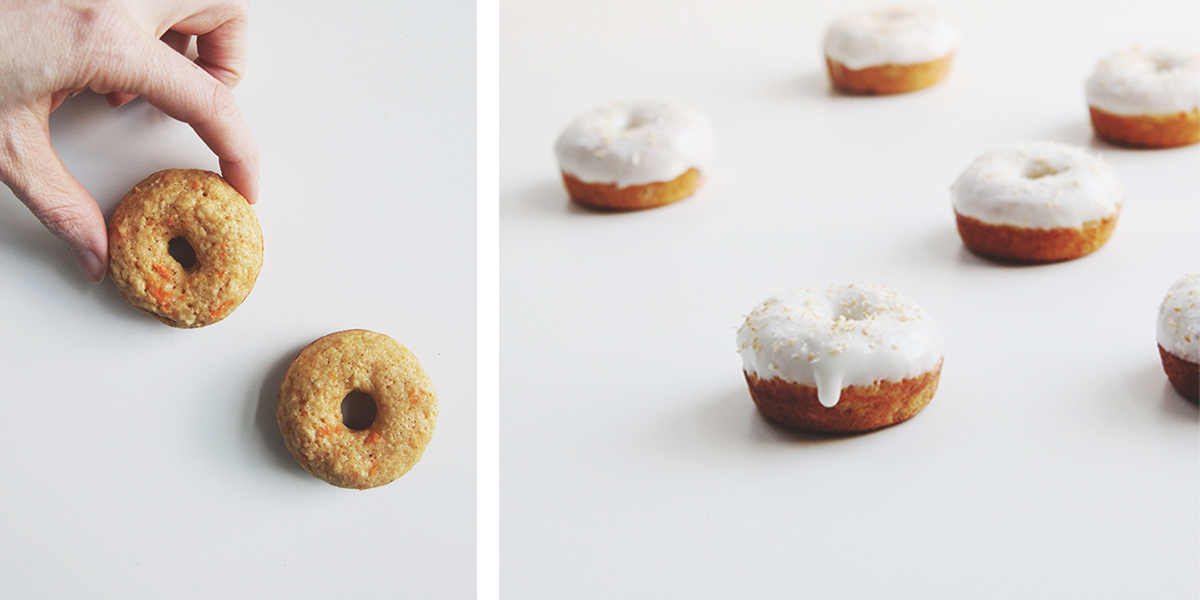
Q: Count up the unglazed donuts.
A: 2